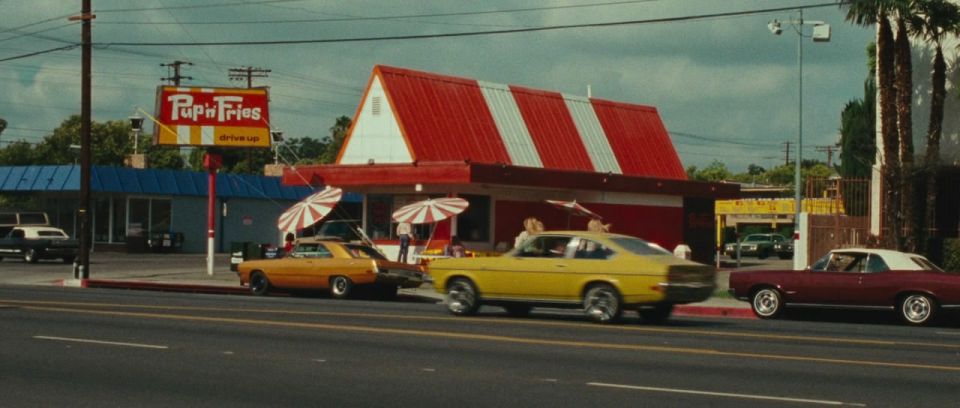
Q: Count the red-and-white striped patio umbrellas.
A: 3